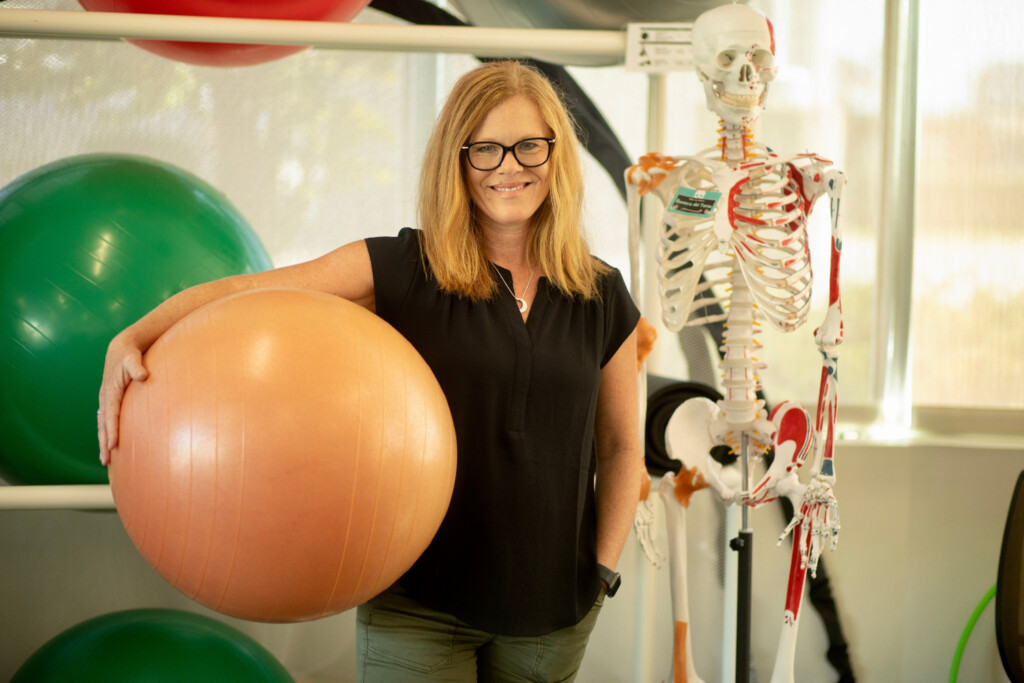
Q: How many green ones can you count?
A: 2